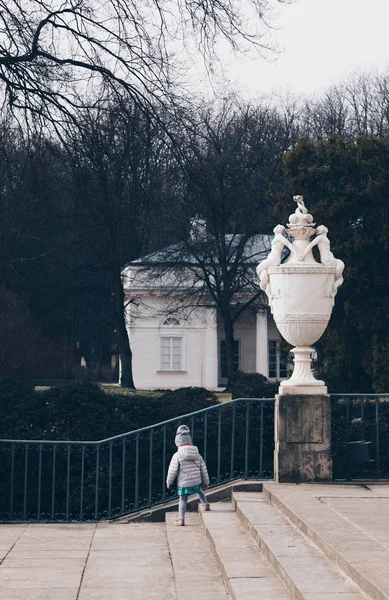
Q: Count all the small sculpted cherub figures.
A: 2